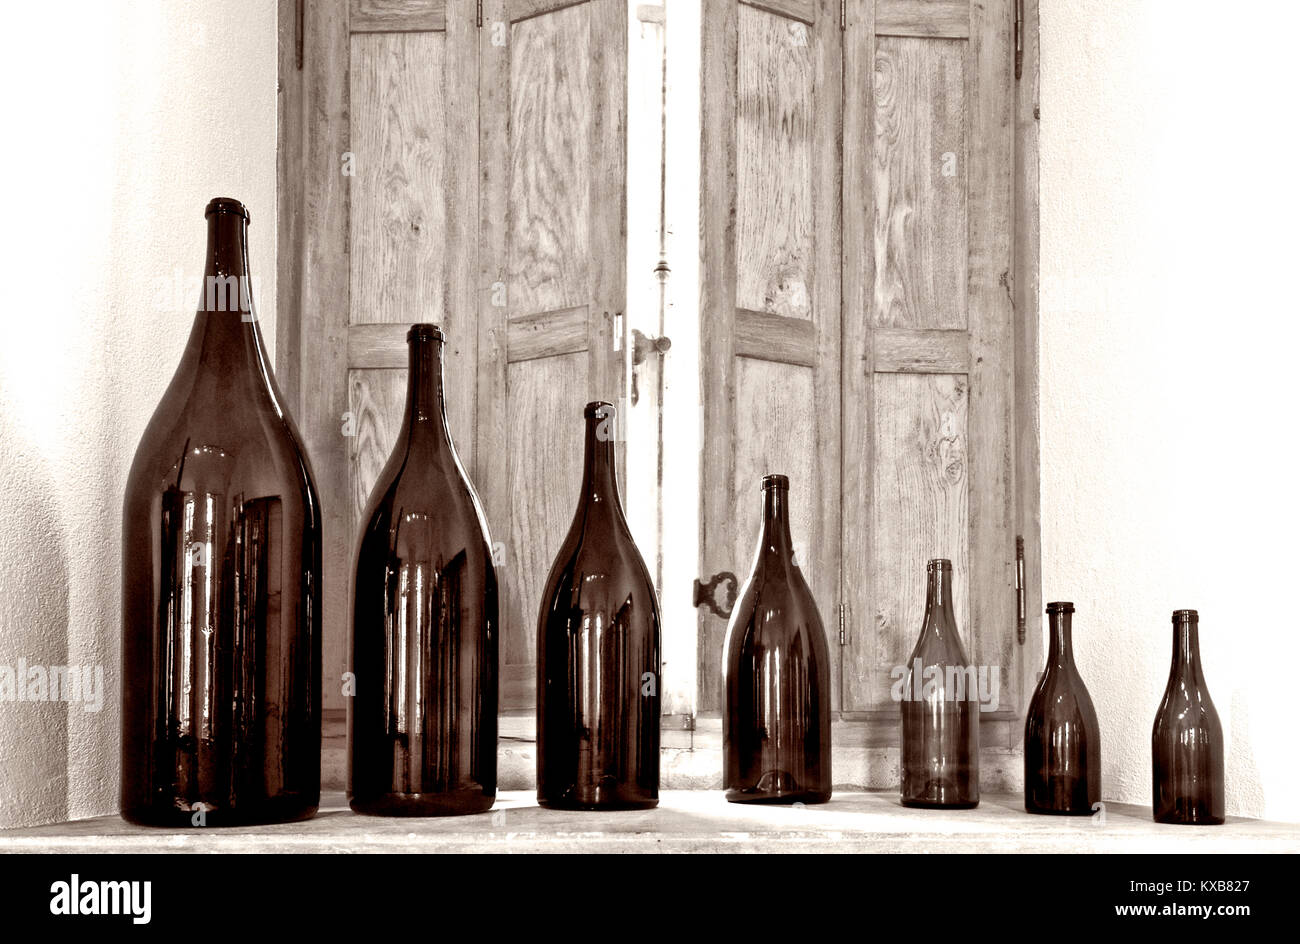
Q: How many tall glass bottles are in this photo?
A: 7